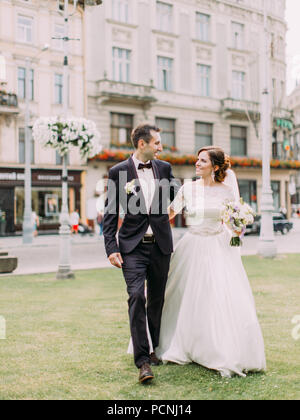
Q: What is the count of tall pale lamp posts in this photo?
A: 3